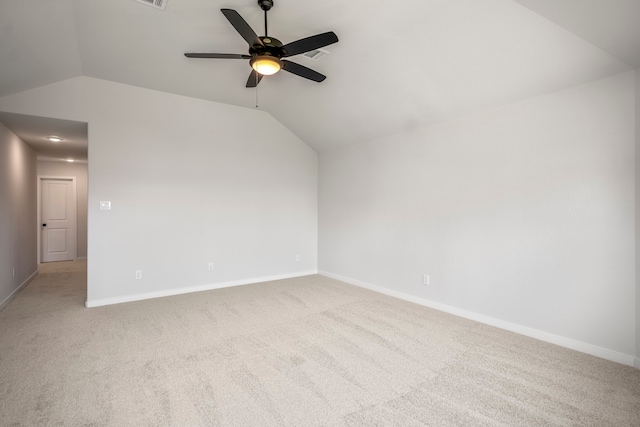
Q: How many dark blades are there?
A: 5